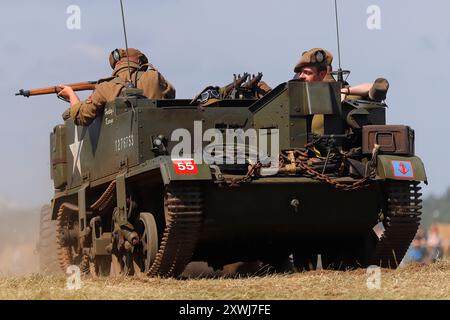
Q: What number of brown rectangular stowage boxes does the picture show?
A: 1